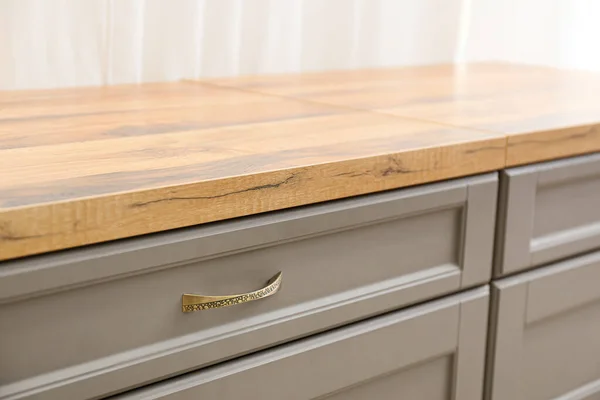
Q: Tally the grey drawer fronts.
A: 4